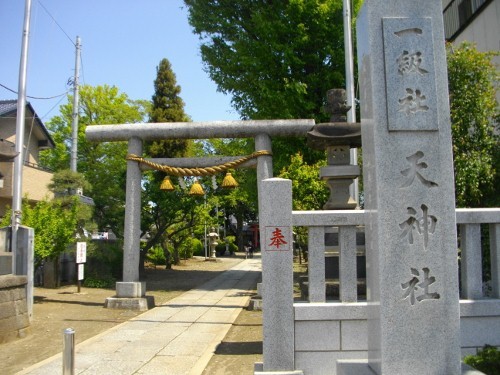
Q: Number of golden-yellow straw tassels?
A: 3